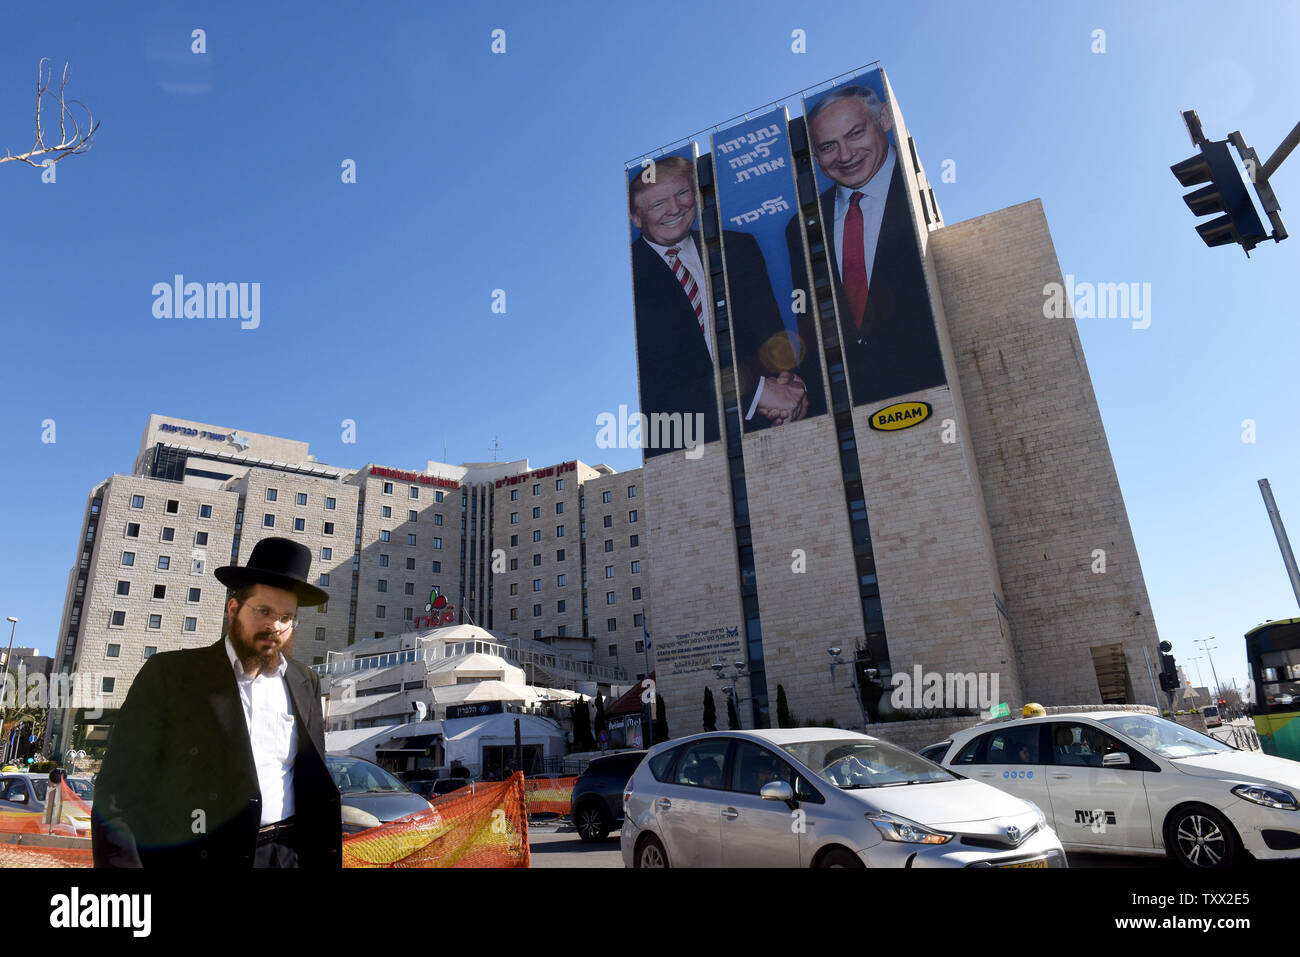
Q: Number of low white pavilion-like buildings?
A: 1